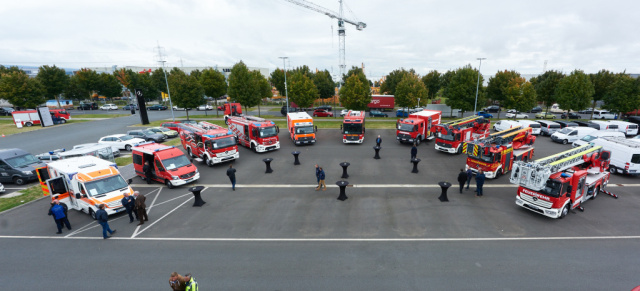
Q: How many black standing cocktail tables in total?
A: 8